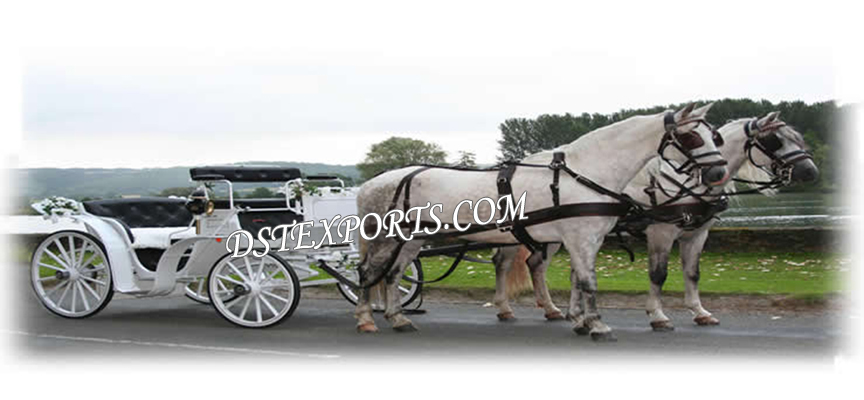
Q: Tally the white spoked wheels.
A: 4